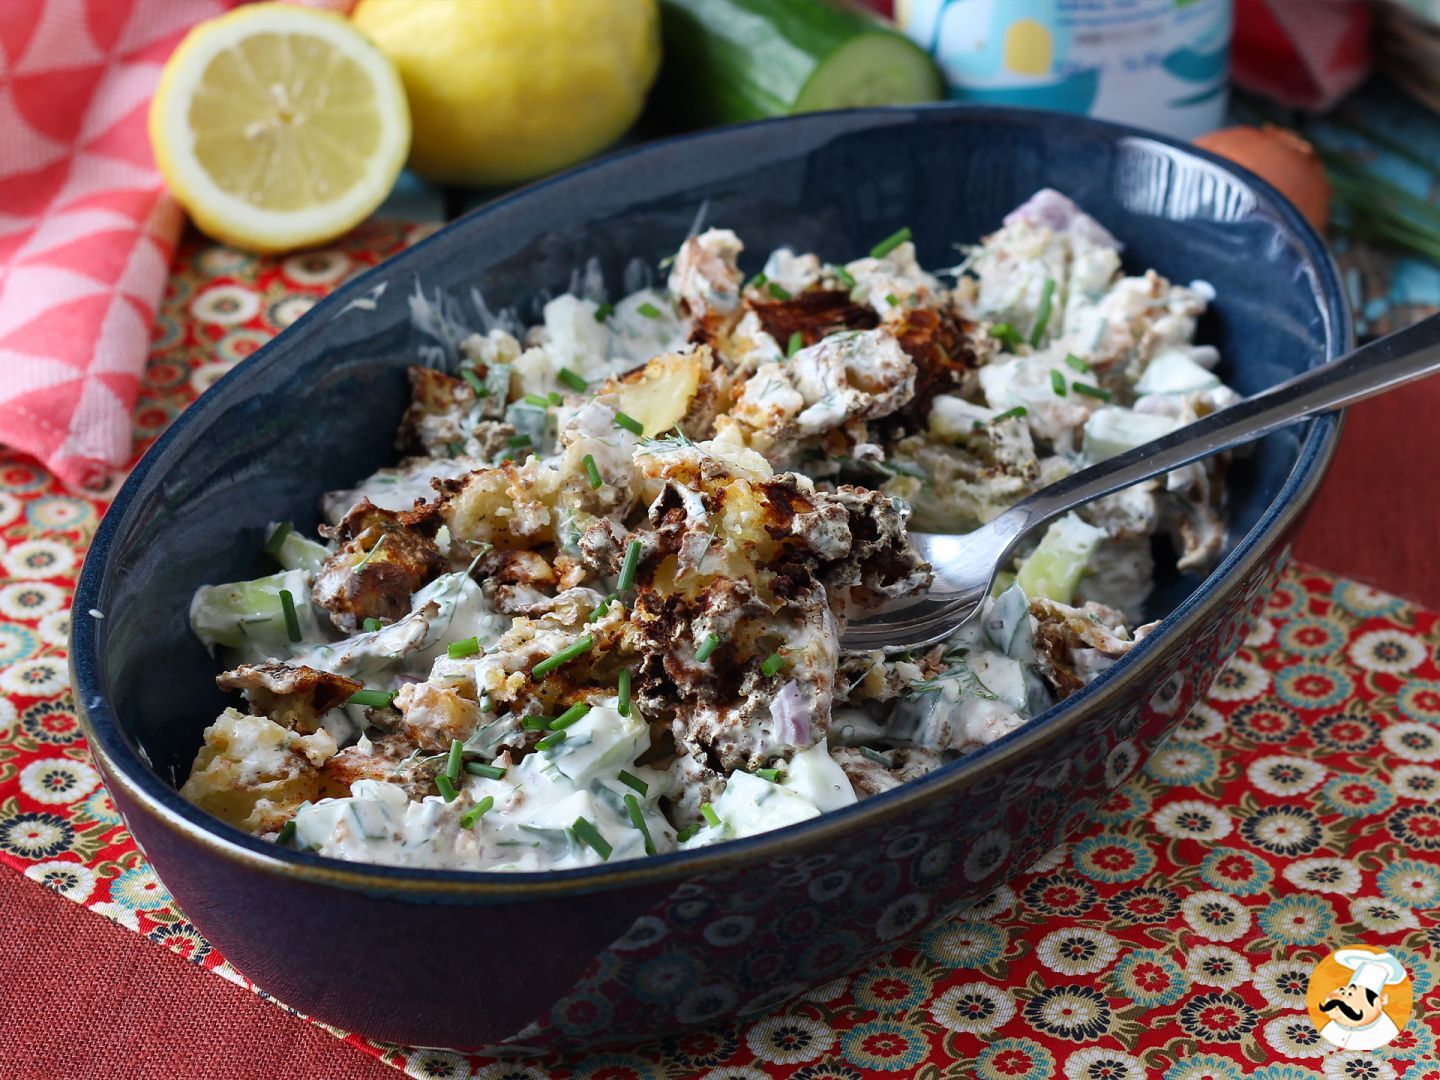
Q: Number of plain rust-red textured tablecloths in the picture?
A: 1